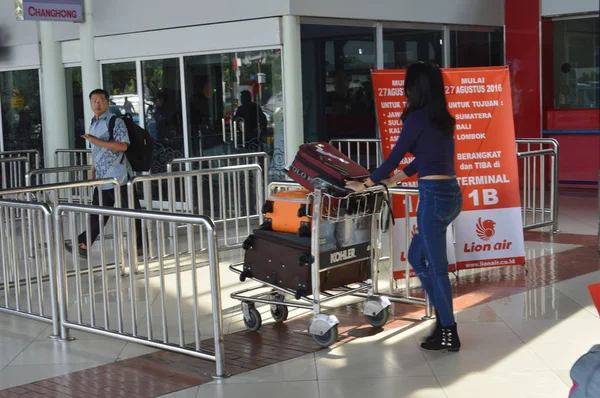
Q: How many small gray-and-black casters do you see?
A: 4